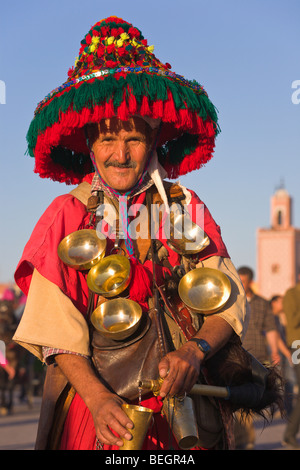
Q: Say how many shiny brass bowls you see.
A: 5